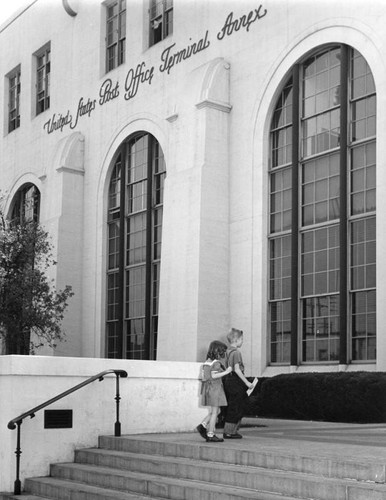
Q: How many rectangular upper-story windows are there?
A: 4